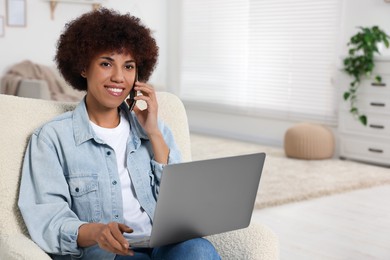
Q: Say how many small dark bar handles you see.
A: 4